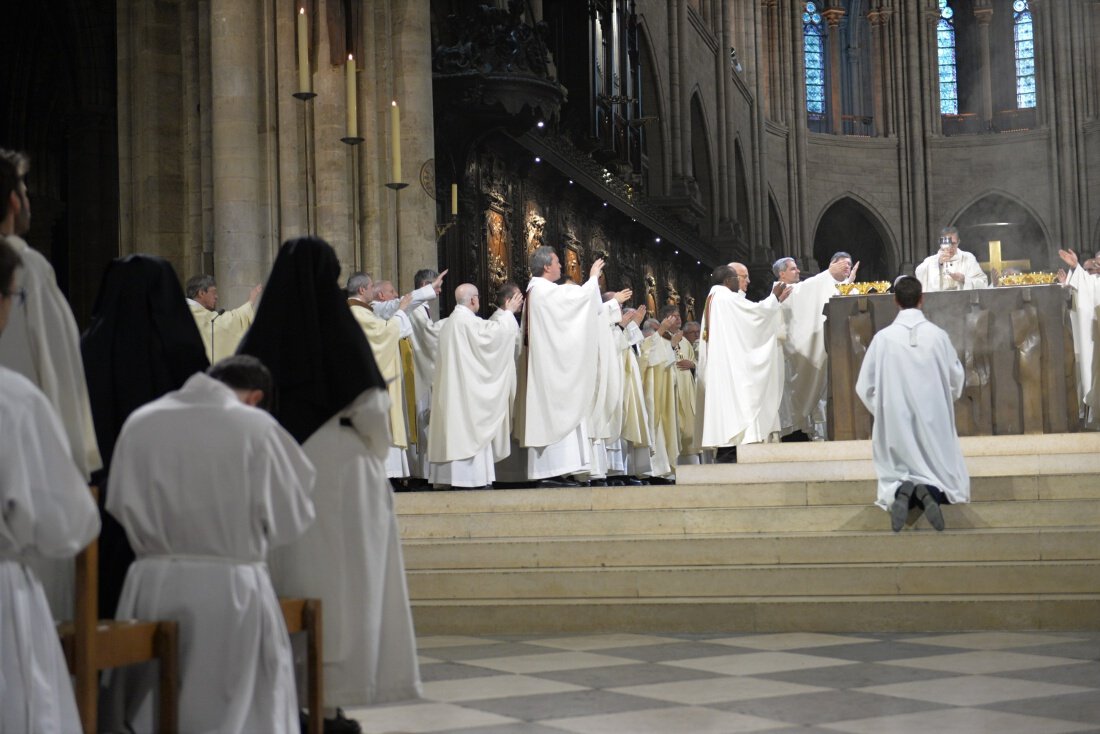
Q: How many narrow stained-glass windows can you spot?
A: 3